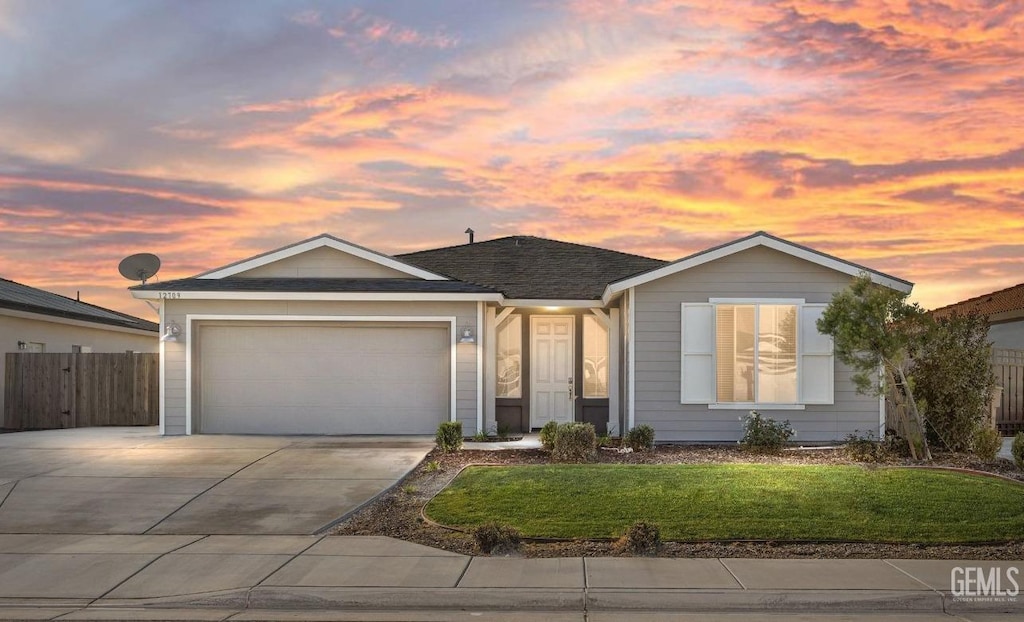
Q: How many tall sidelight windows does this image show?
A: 2